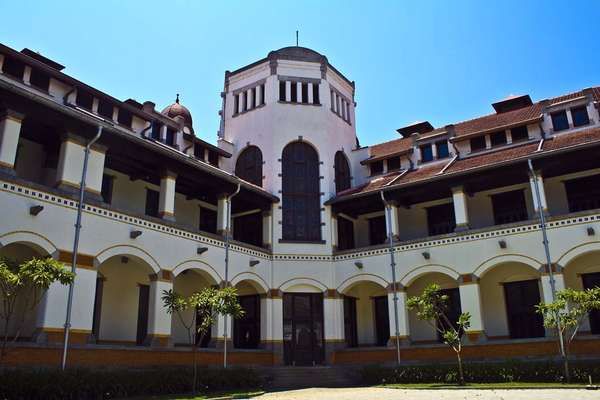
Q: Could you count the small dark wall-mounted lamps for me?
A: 8